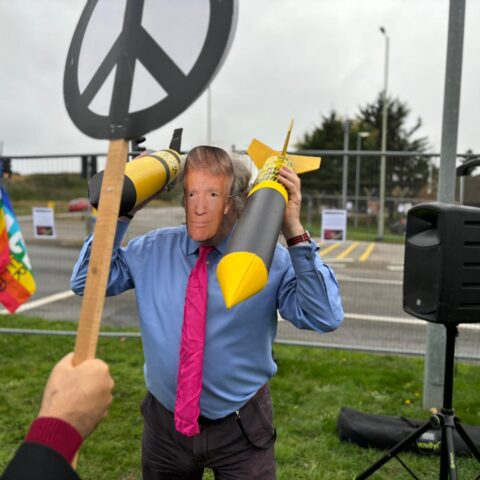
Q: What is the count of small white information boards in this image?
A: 2